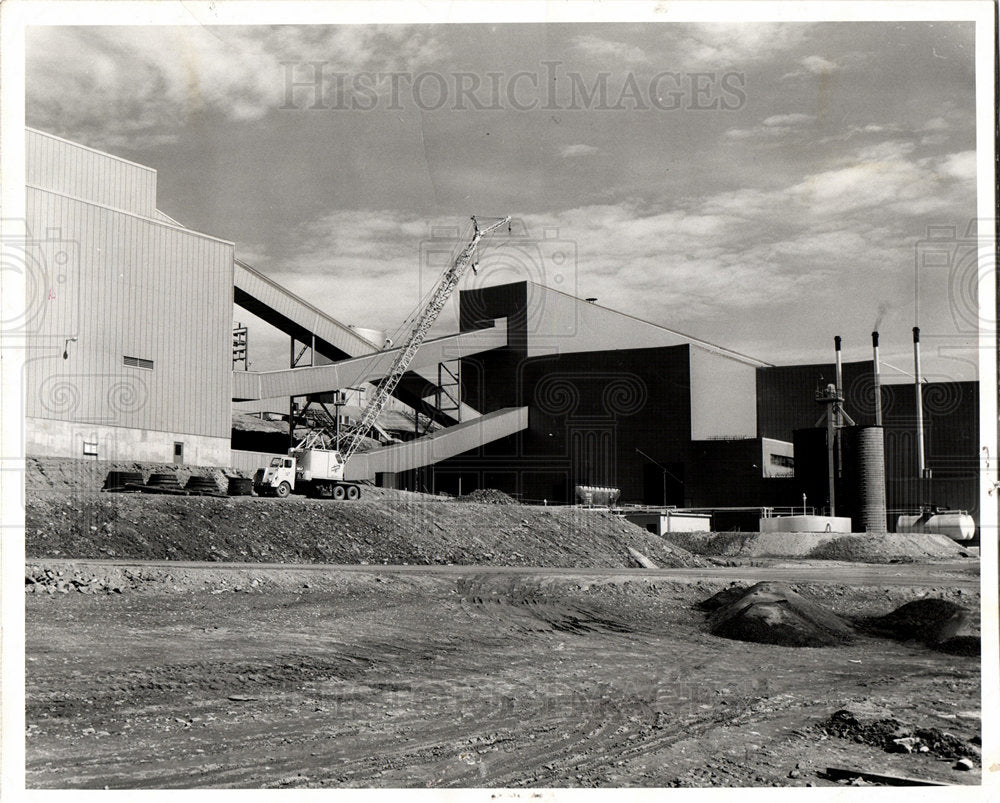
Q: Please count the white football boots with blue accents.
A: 0